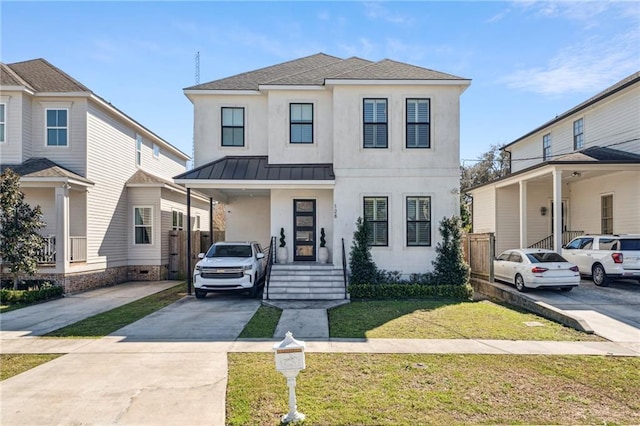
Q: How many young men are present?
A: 0